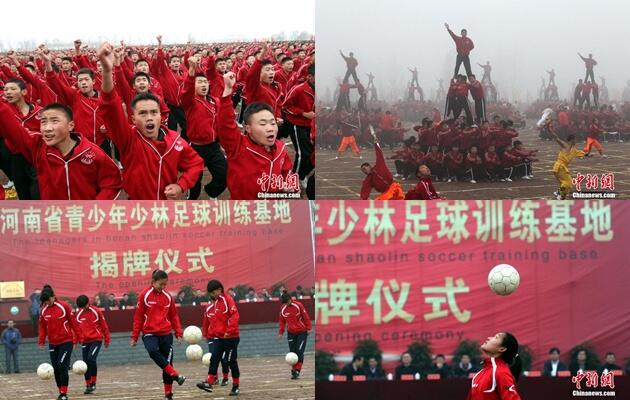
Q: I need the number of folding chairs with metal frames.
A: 0